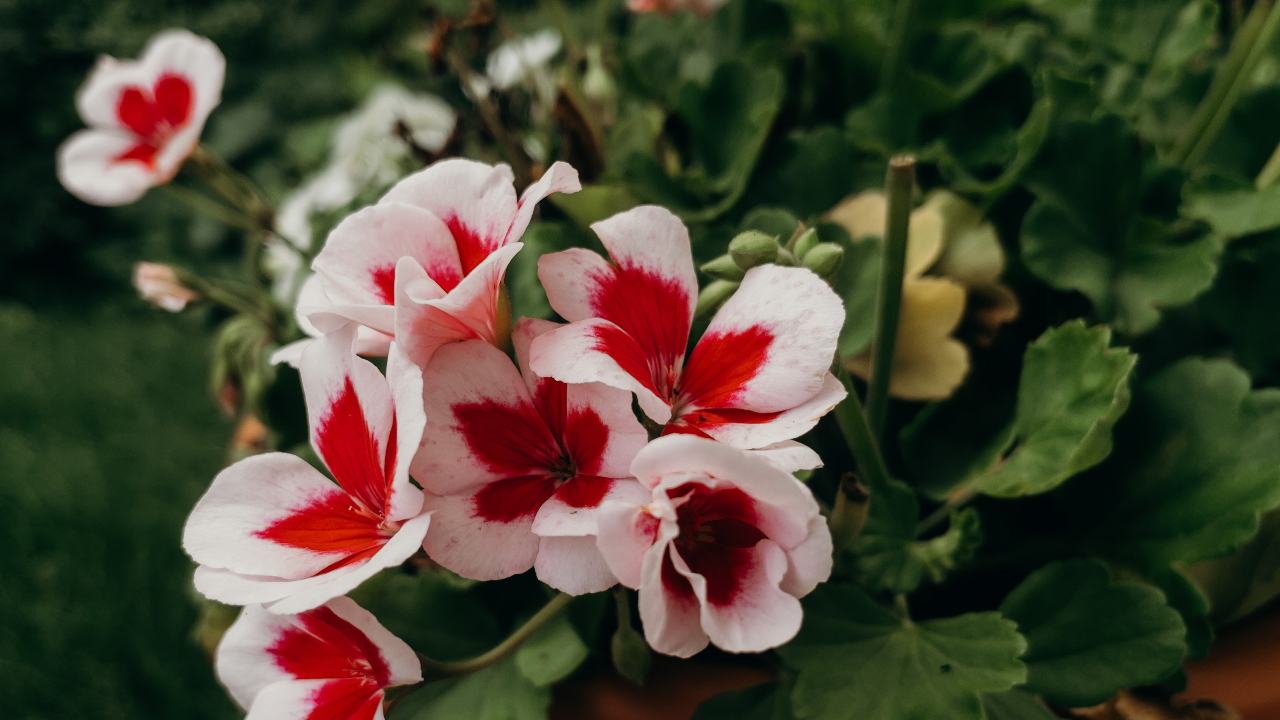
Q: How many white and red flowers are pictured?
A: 7